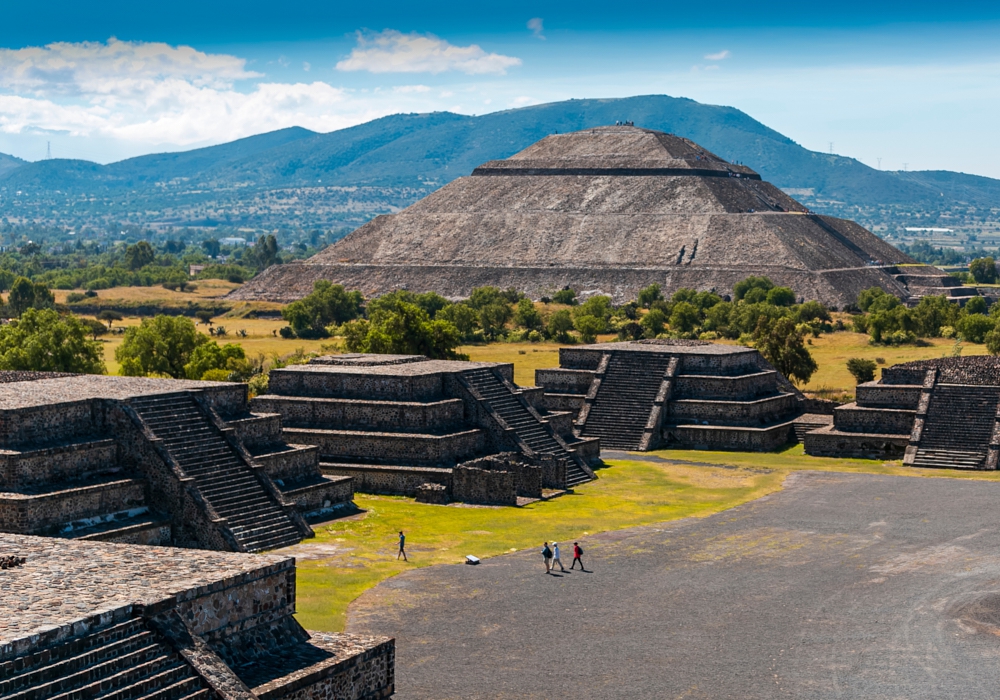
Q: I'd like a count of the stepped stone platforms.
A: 5